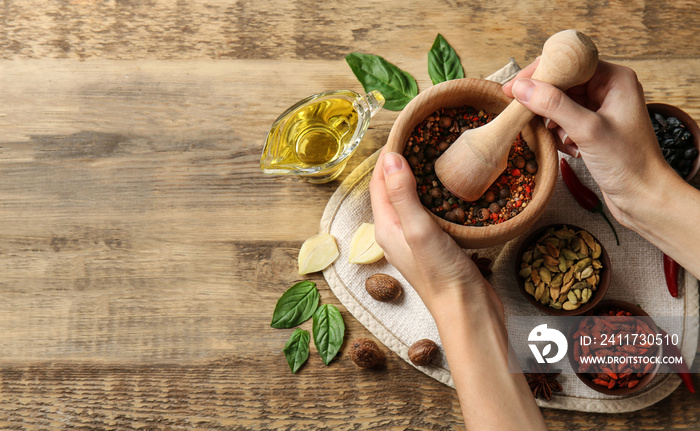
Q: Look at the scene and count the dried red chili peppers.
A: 3